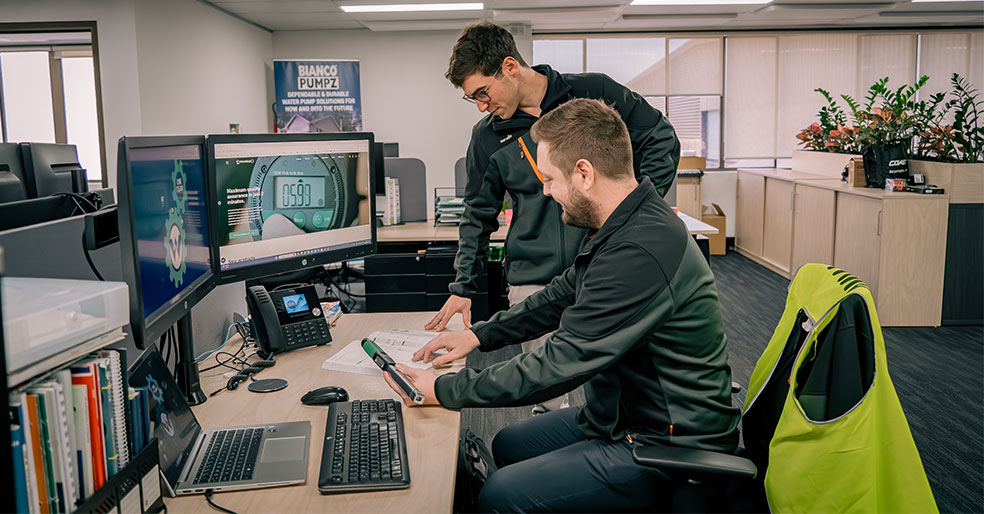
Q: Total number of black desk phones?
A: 1